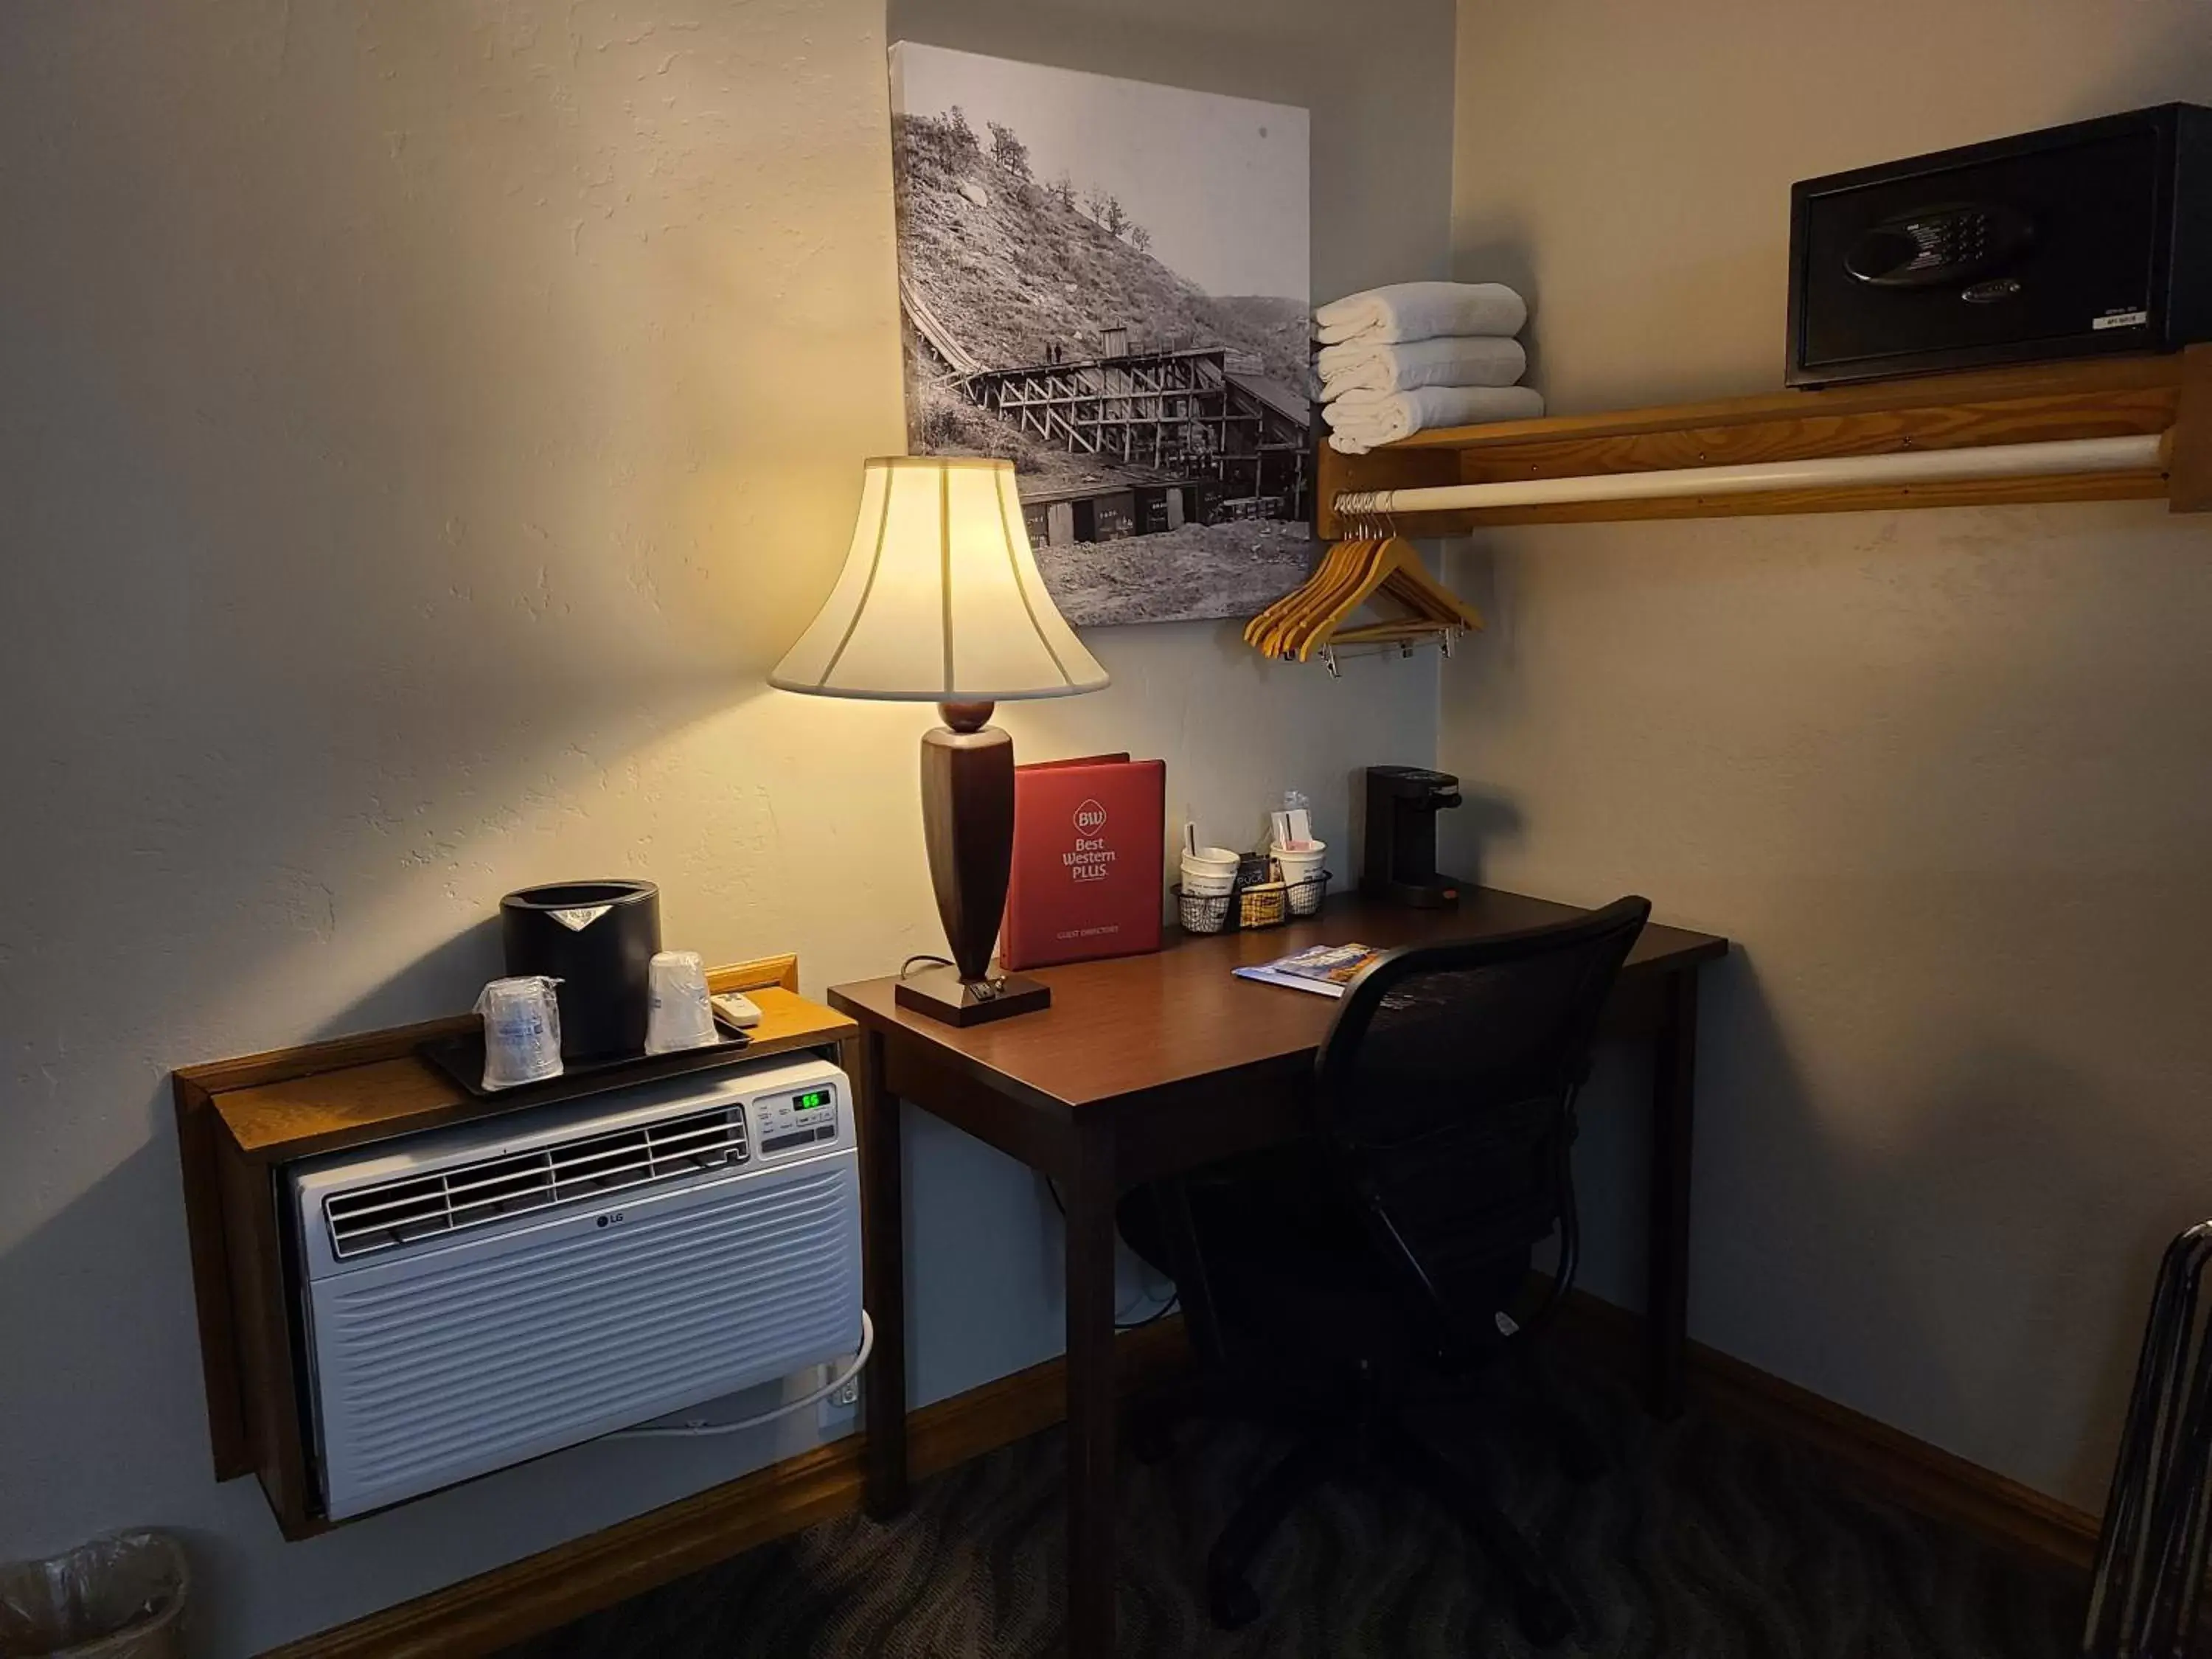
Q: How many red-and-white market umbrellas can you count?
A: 0